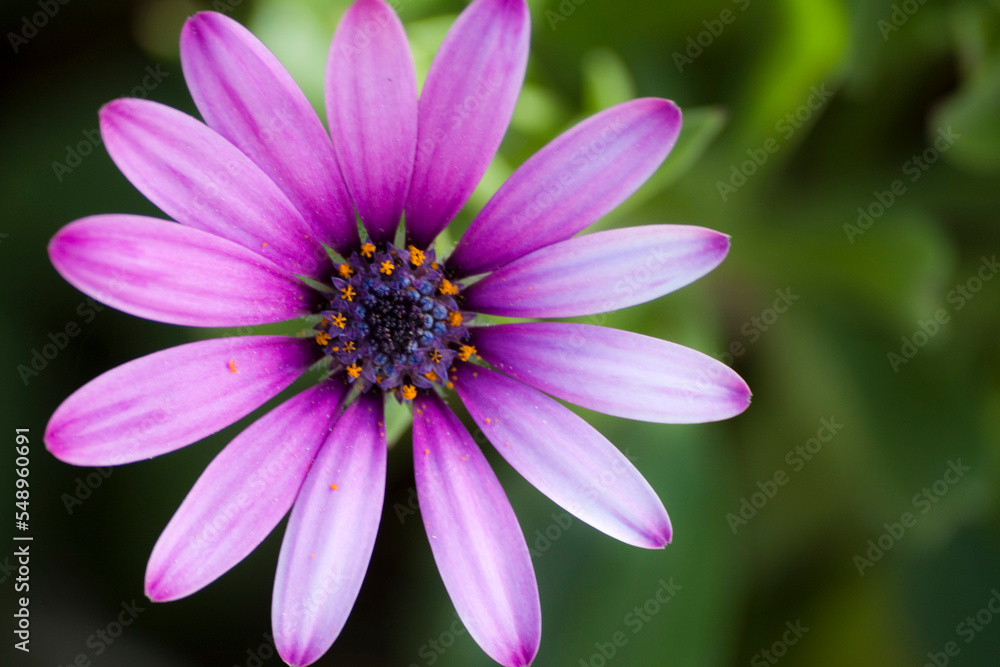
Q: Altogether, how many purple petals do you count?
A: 13